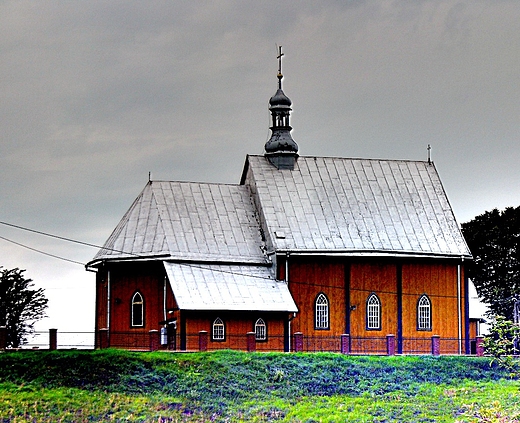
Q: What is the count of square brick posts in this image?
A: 11